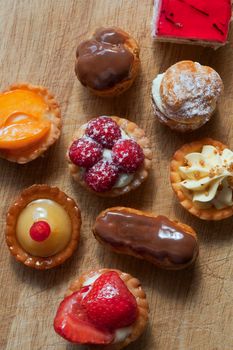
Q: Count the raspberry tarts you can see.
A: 1